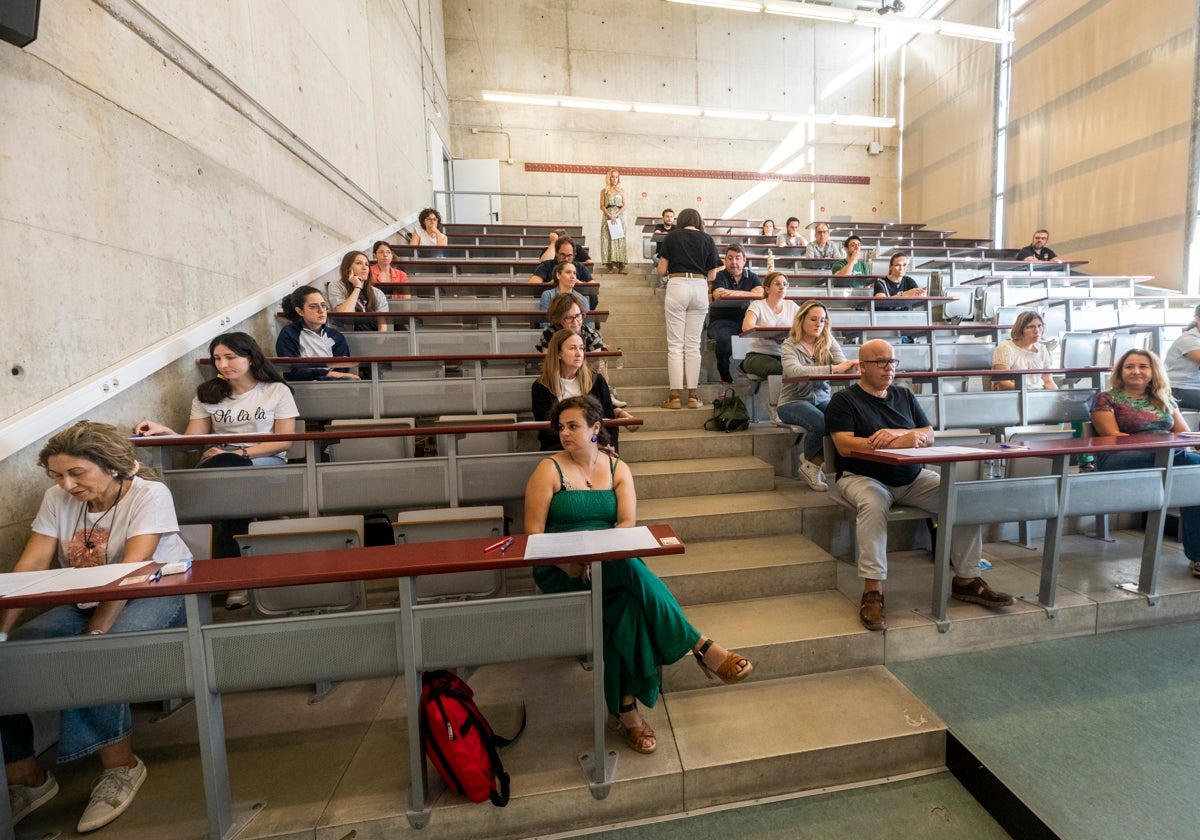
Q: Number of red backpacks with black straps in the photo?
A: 1